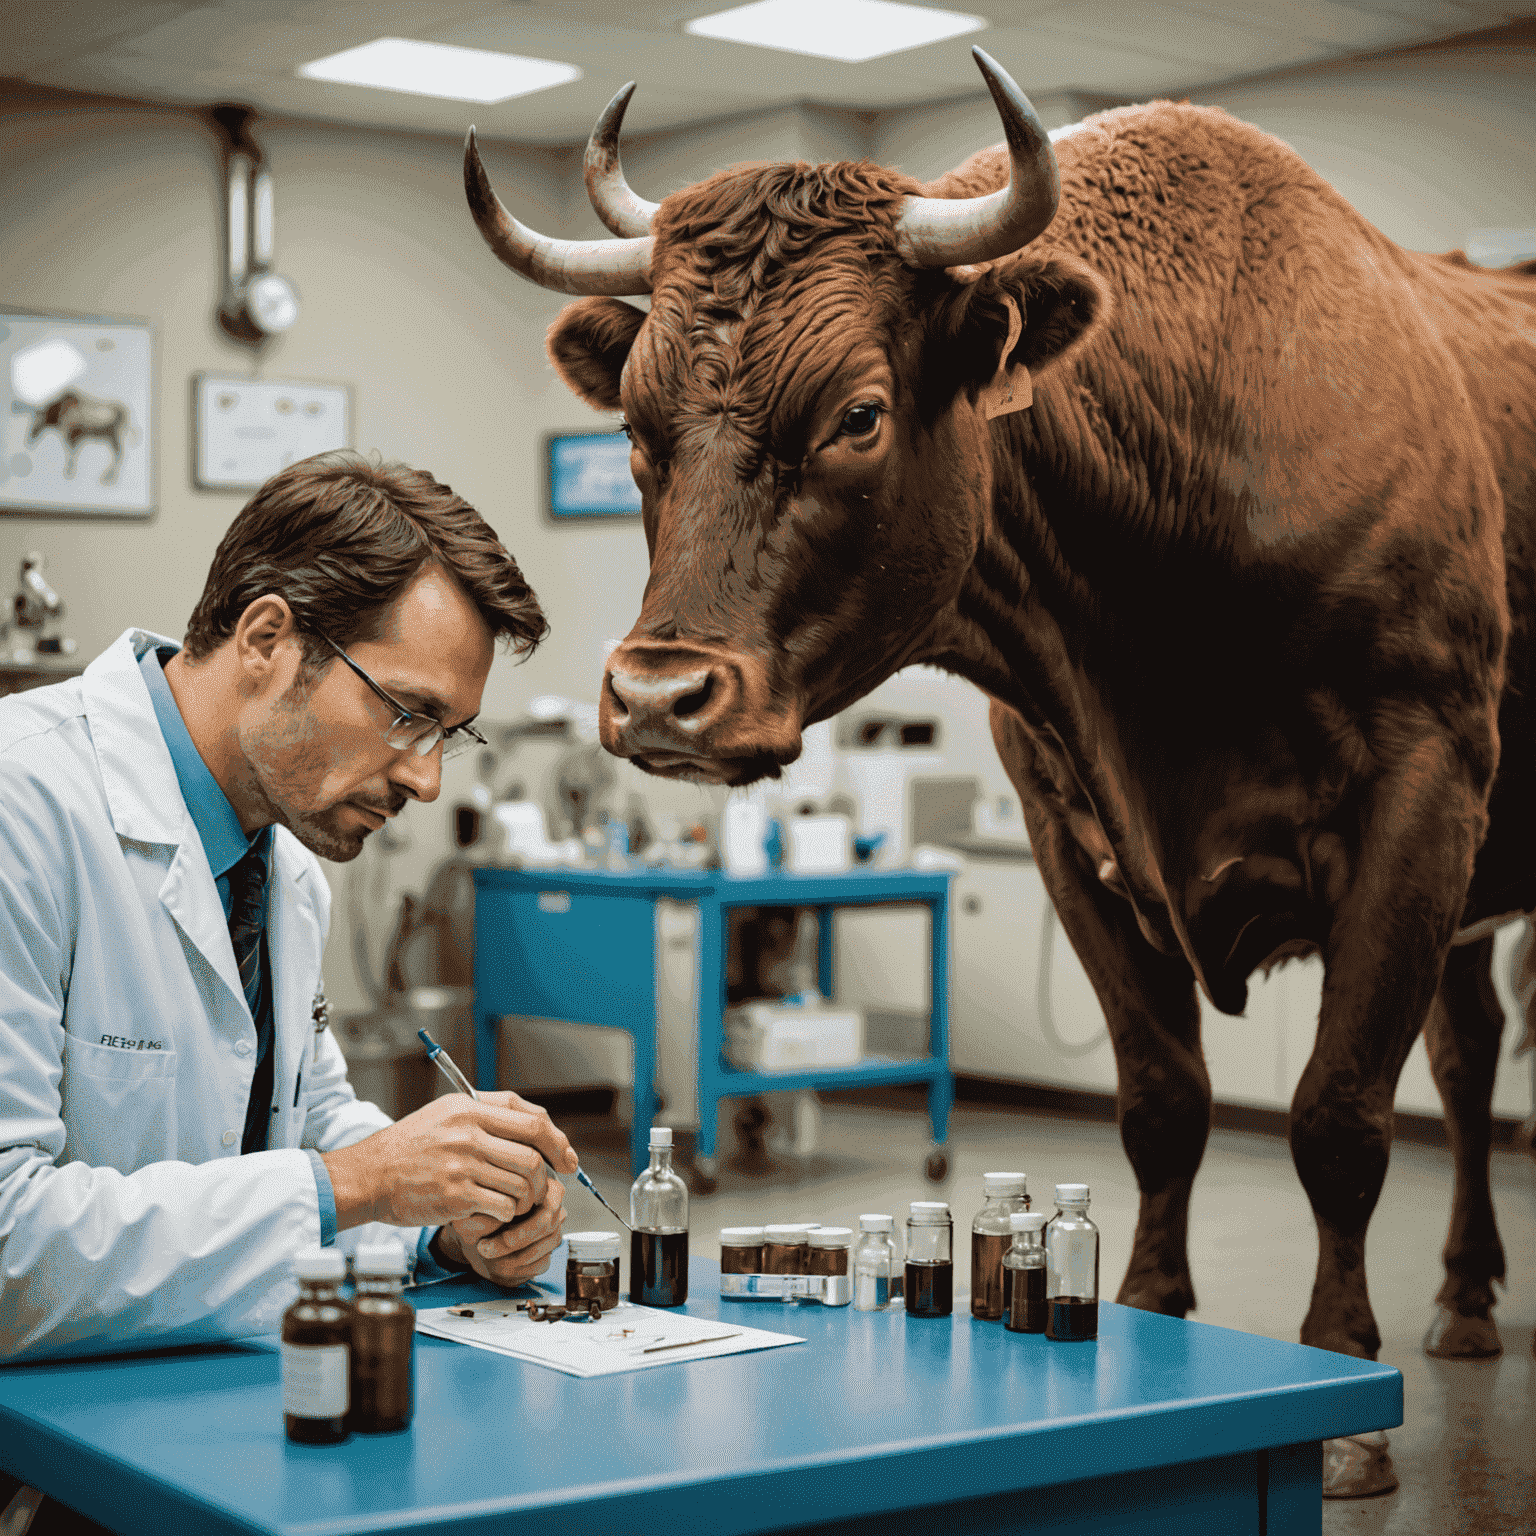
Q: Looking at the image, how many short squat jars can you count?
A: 4